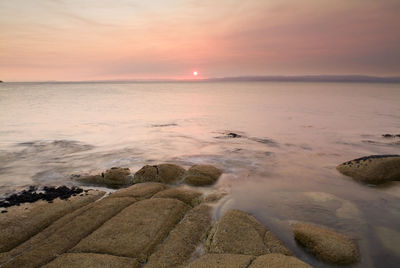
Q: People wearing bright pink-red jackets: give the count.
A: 0